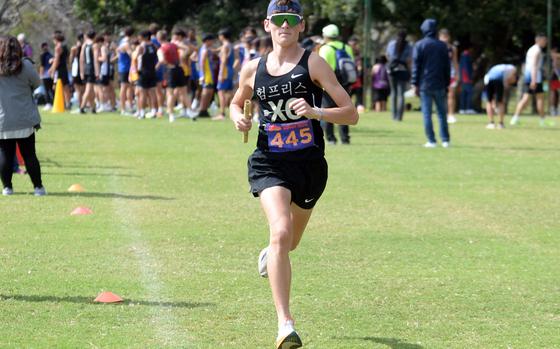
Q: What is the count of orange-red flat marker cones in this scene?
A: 3